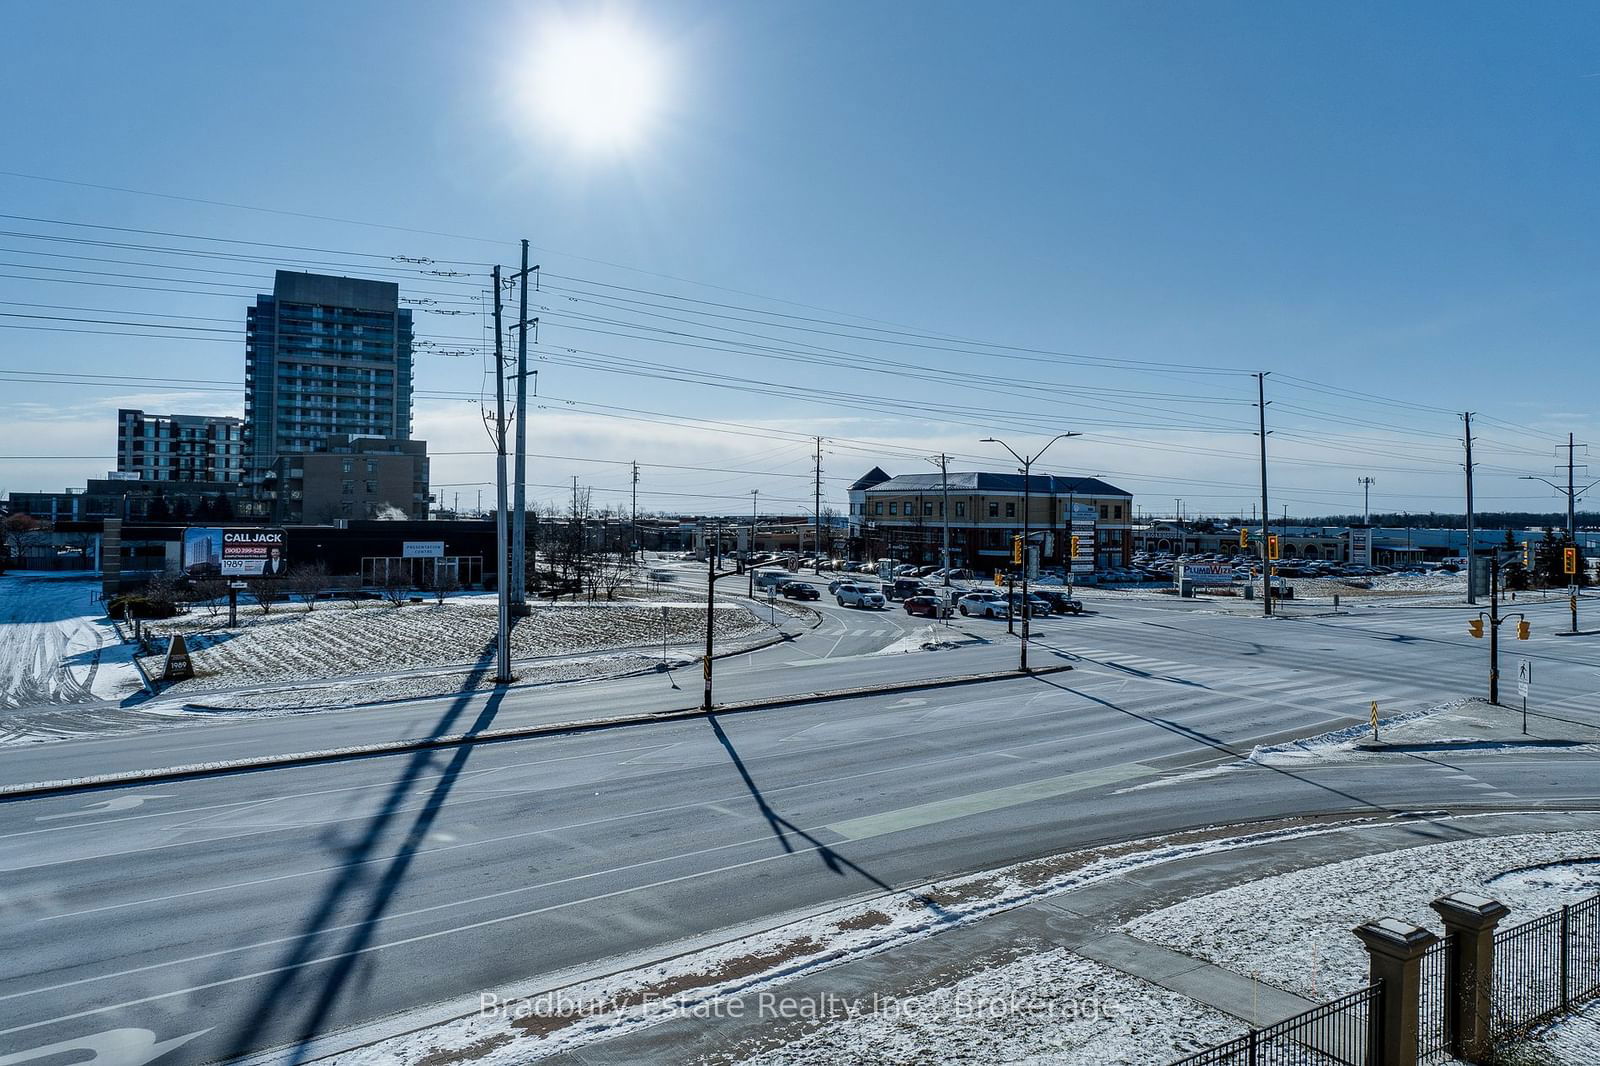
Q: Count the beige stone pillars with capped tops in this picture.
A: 2